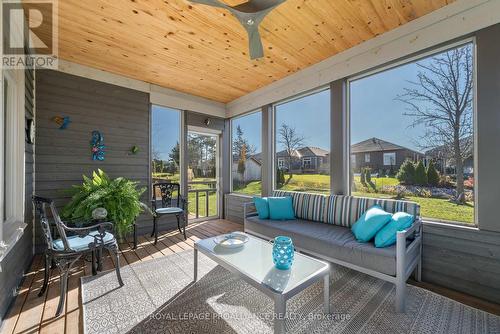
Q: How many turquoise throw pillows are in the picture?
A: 4